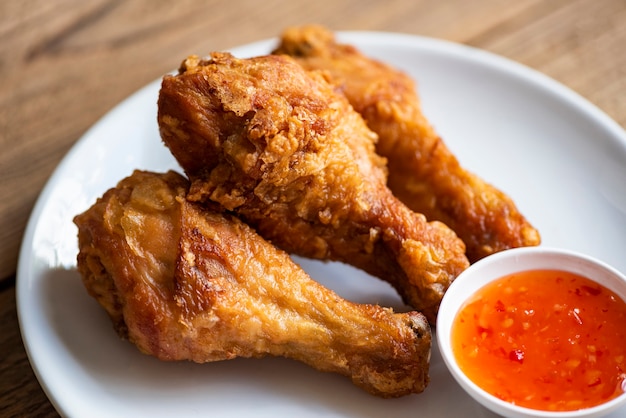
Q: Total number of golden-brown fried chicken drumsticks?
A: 3